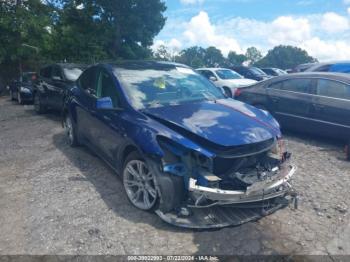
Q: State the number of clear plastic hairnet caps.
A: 0